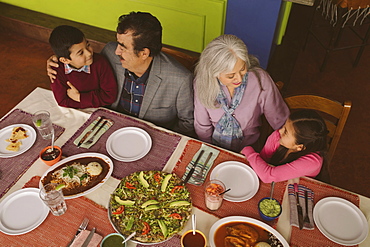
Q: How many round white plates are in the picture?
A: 5